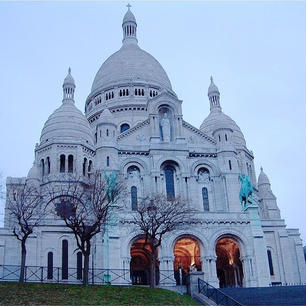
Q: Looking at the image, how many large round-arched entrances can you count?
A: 3